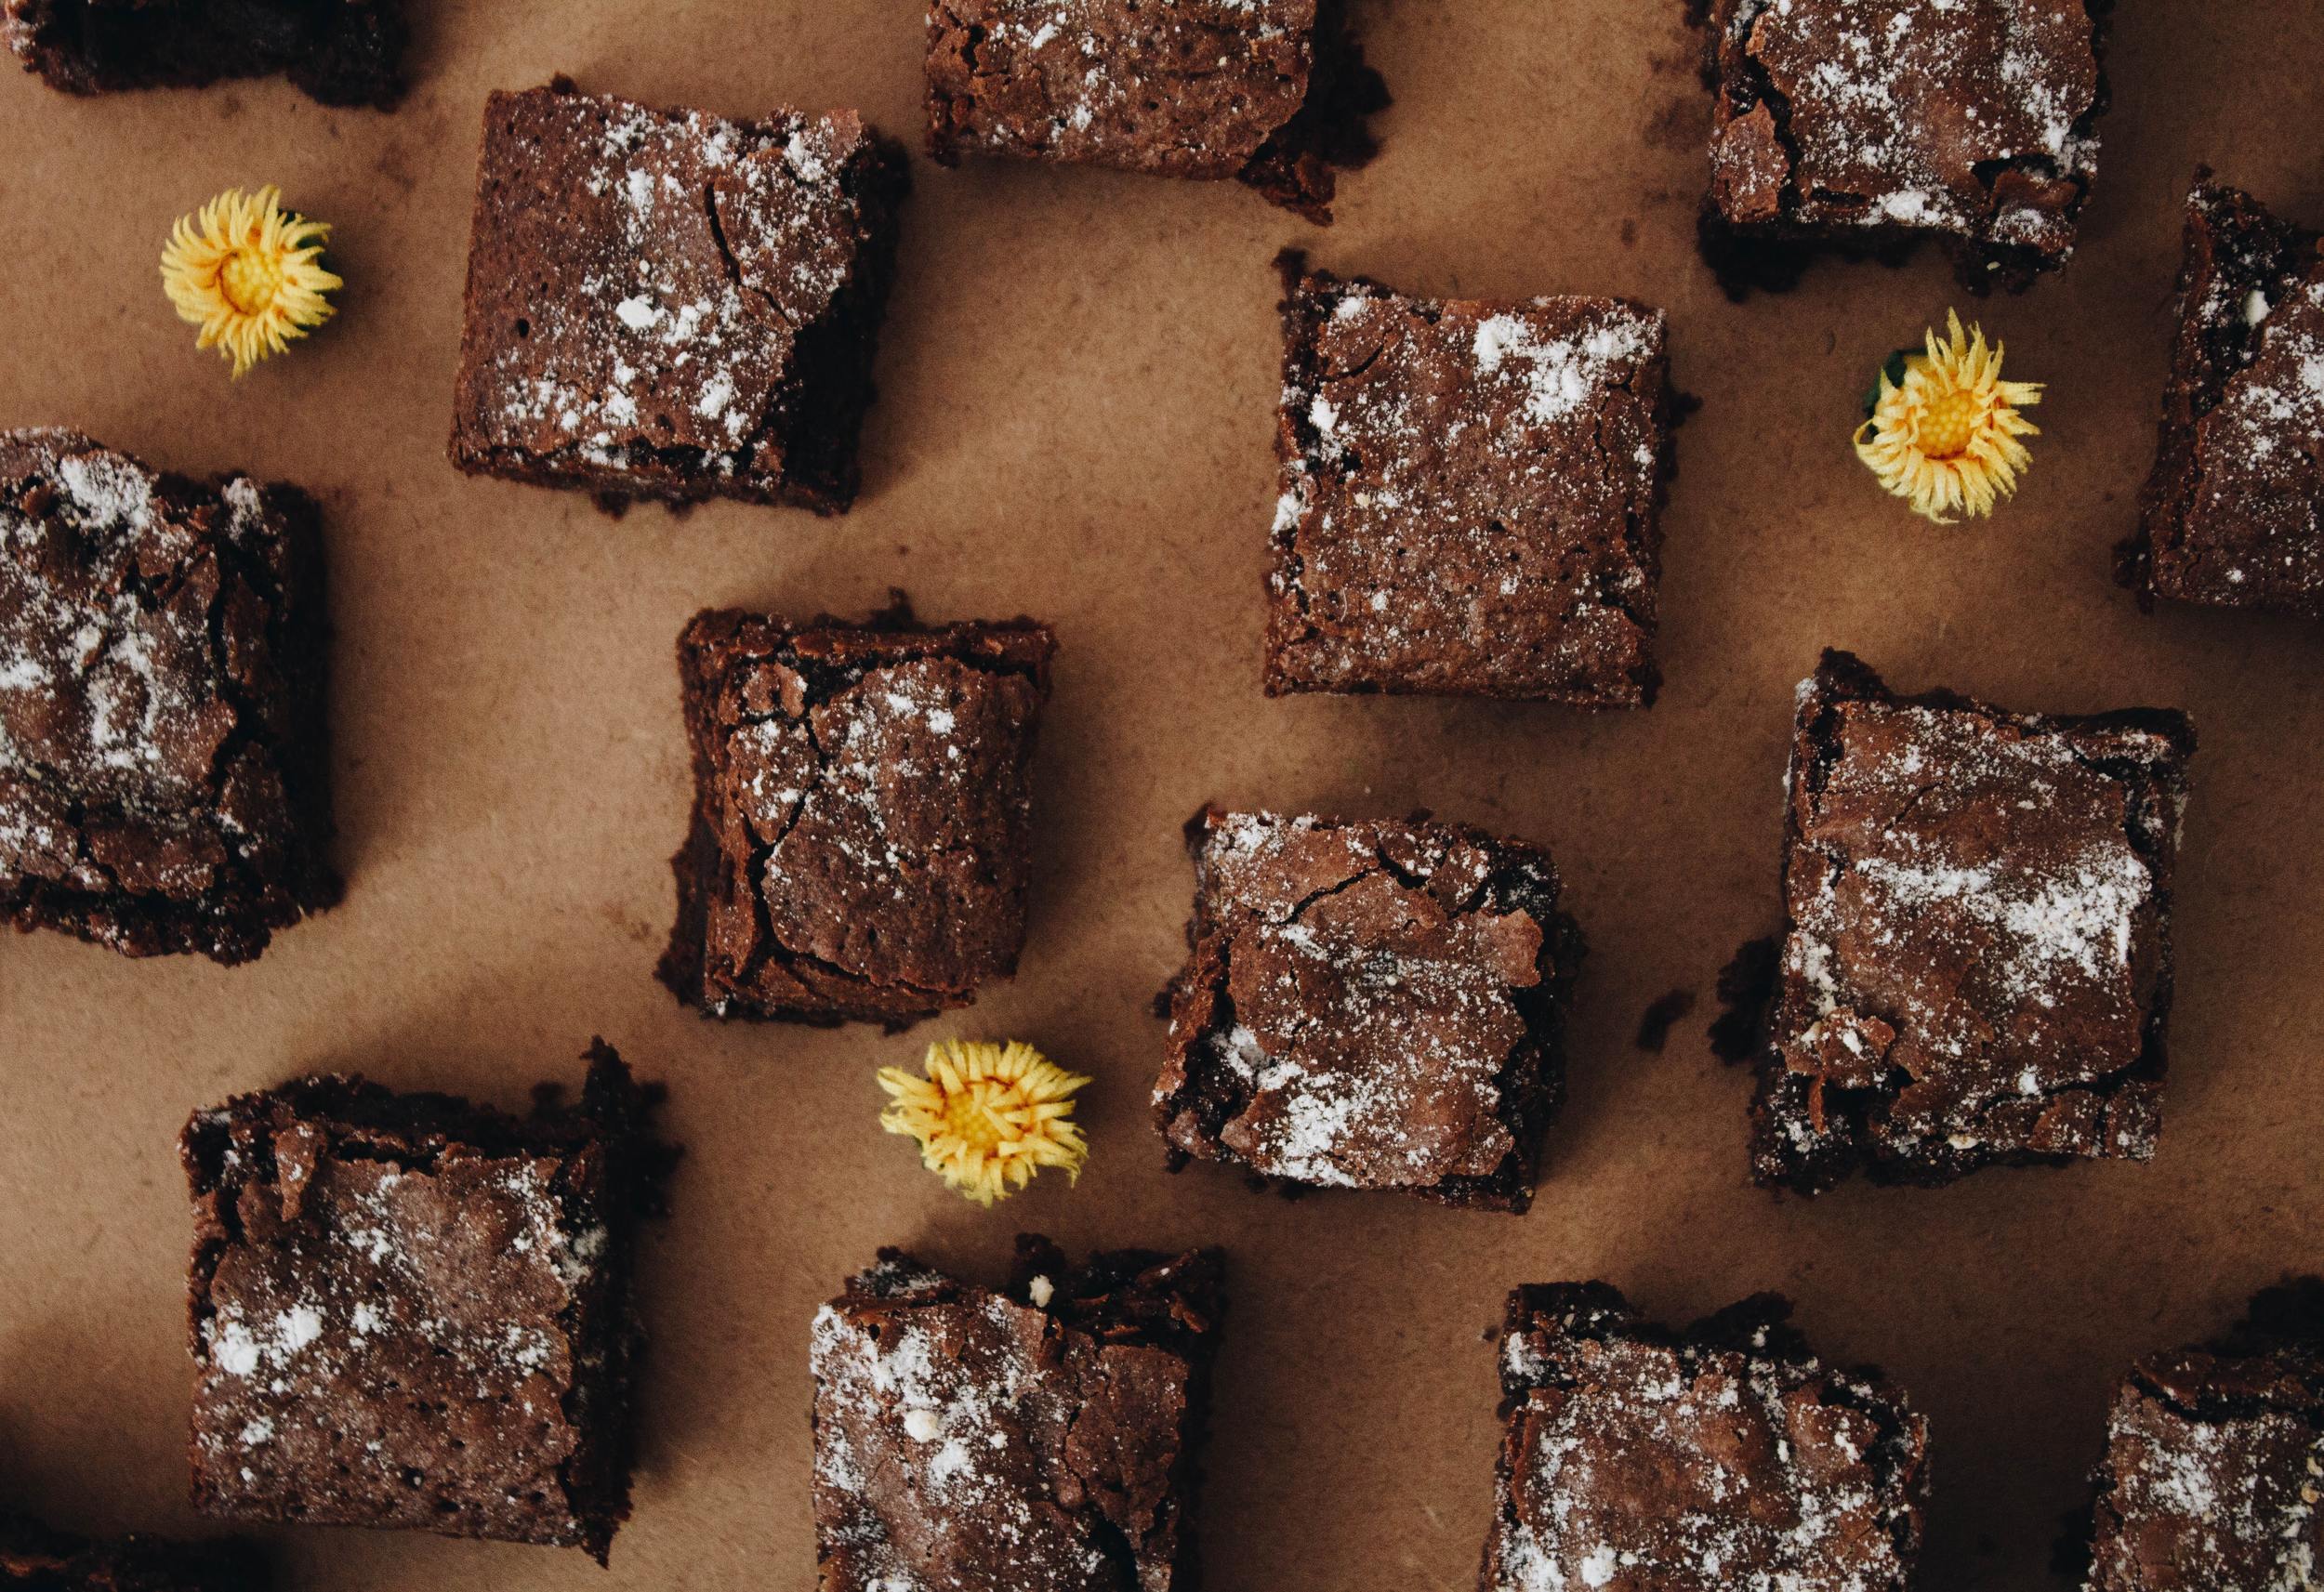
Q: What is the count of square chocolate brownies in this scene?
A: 15